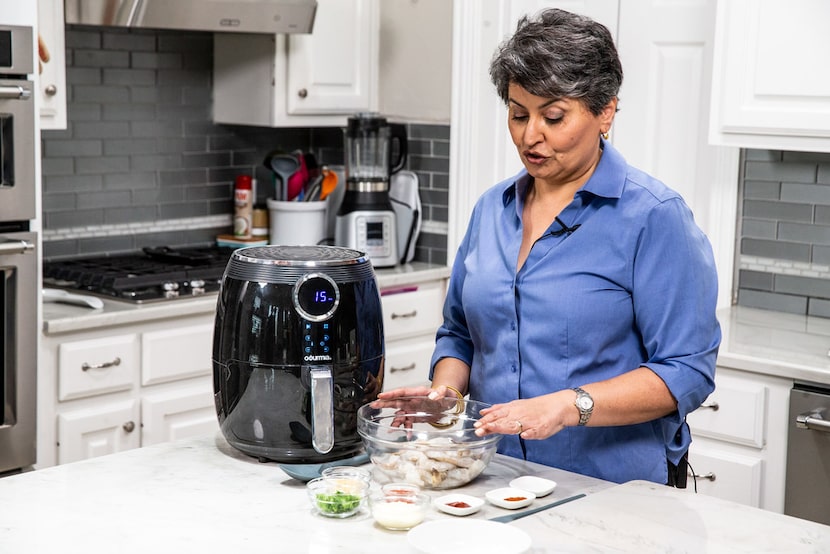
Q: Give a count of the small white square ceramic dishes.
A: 3